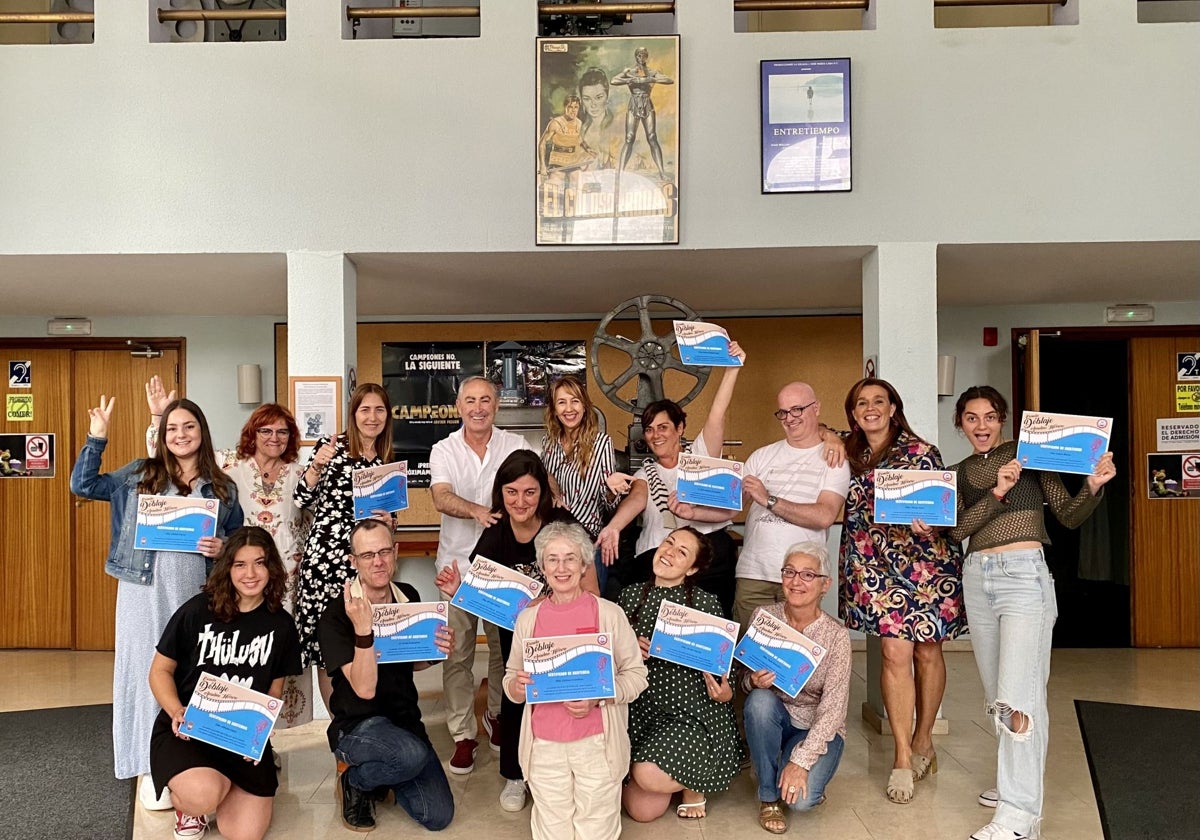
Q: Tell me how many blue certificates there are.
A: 12